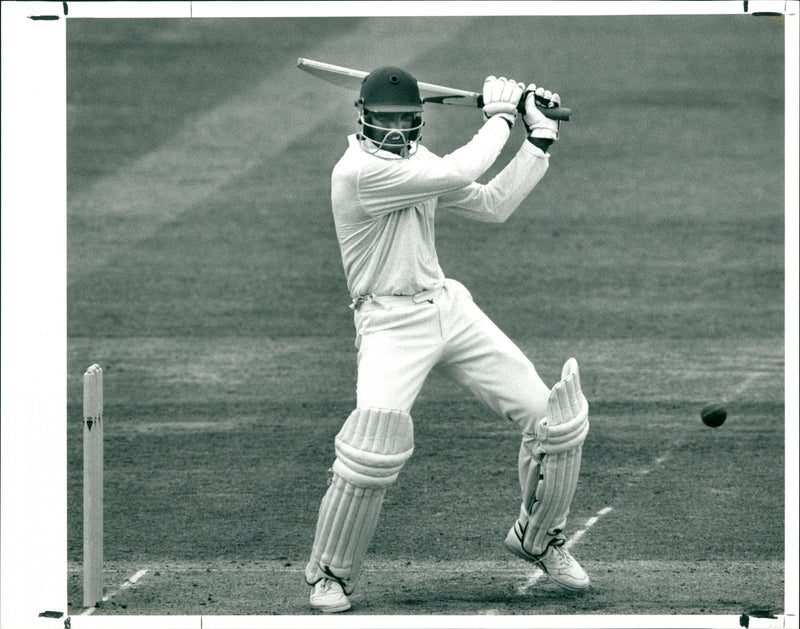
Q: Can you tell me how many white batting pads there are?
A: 2